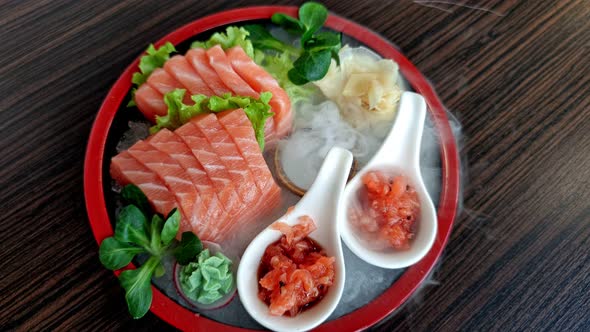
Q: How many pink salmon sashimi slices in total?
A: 12